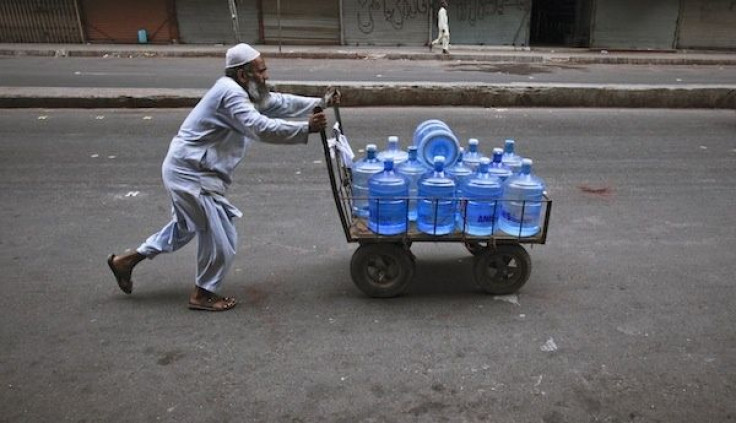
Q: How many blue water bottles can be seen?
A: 12